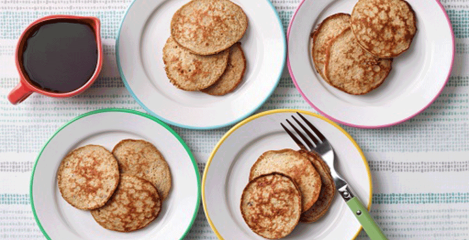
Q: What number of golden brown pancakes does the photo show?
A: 12